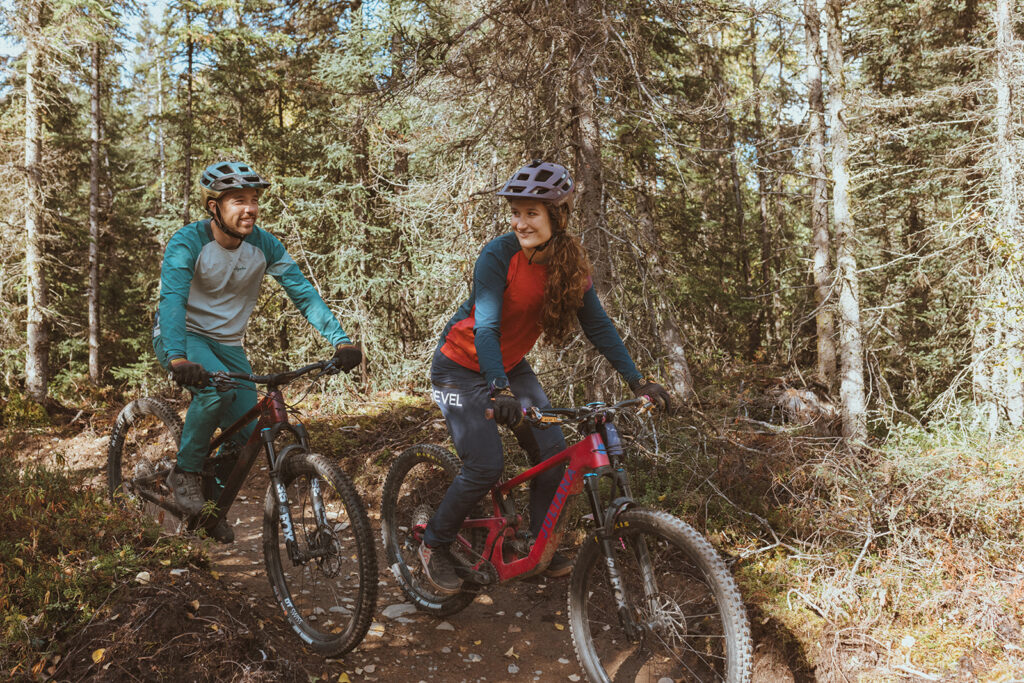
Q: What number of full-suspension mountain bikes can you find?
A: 2